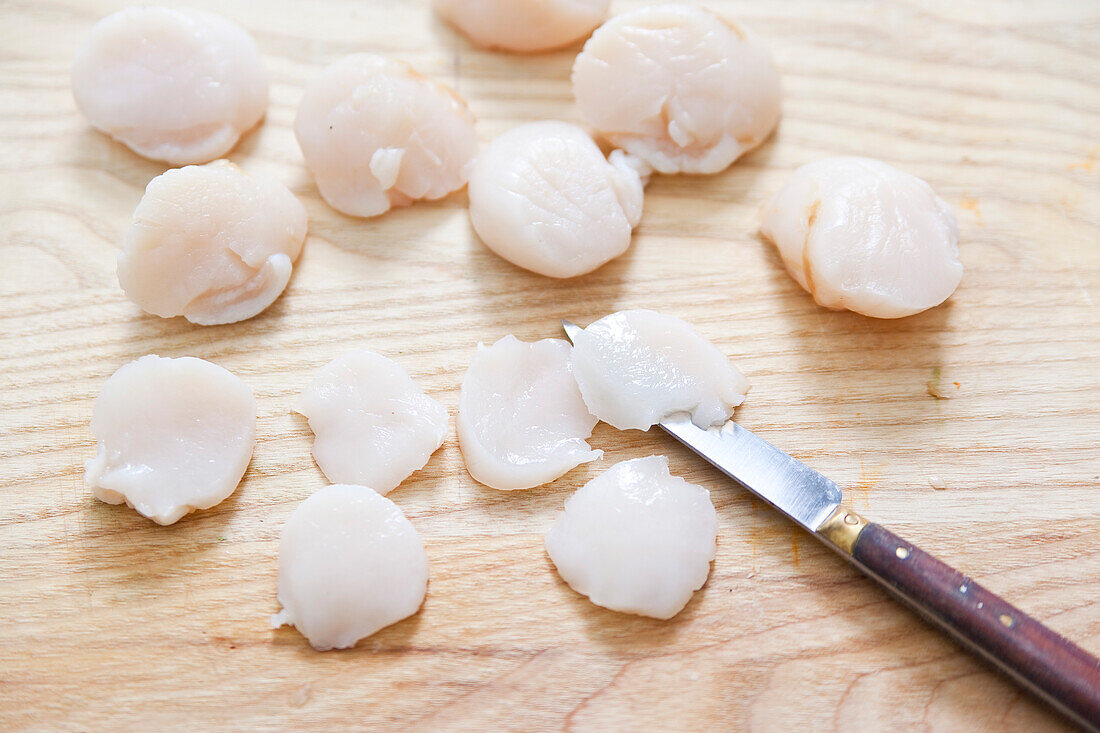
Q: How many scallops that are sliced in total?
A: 6